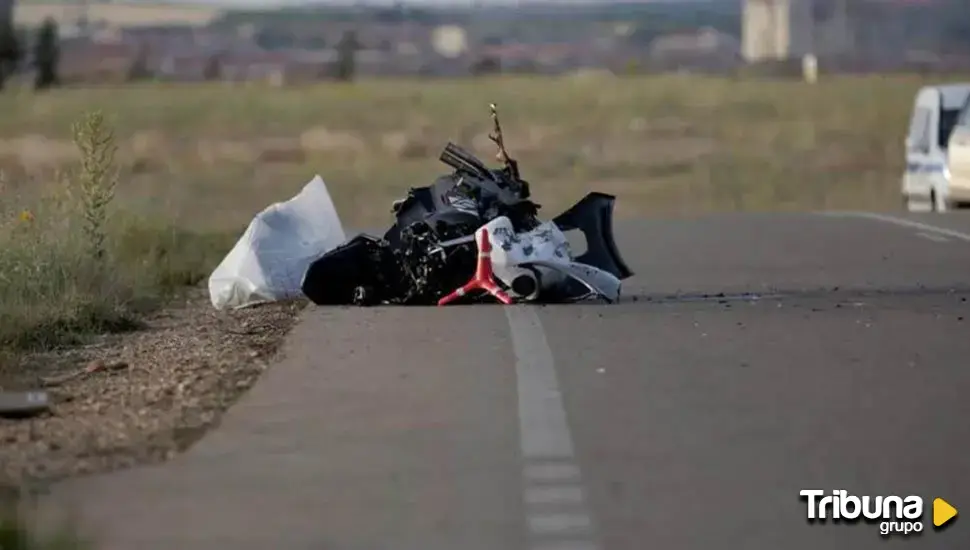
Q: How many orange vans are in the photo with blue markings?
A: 0